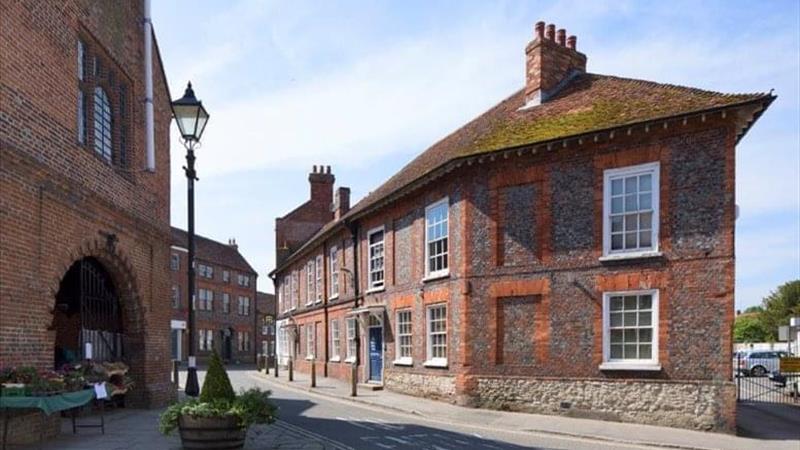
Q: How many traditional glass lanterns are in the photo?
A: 1